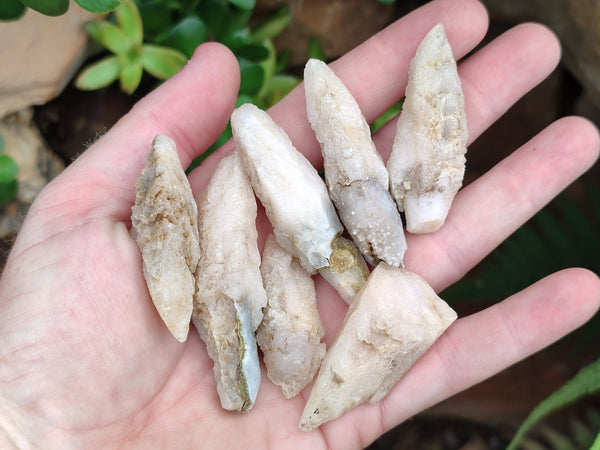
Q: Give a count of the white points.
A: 7